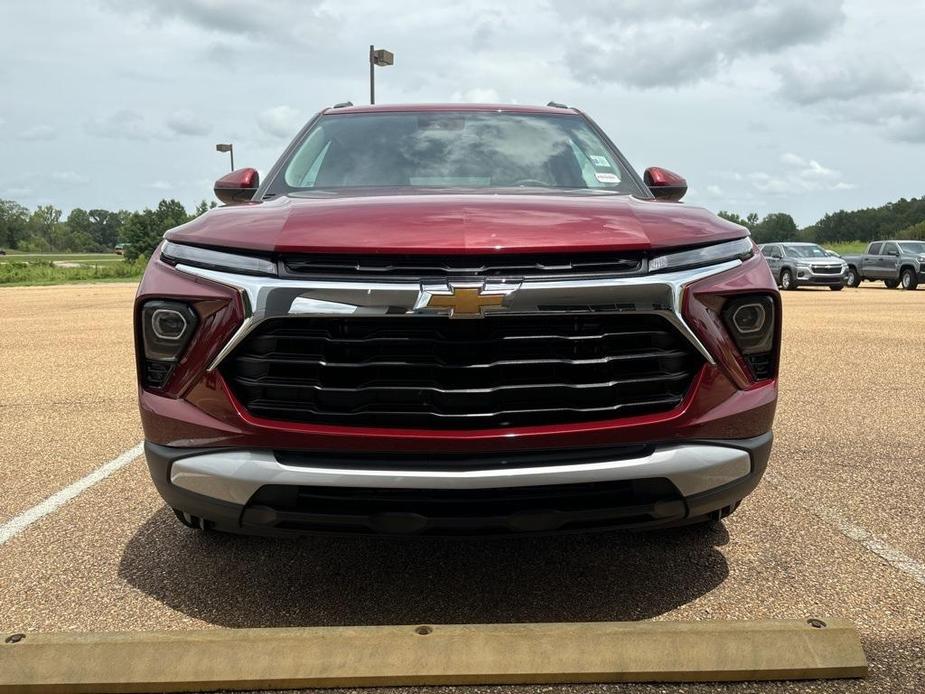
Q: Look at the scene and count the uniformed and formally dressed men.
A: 0